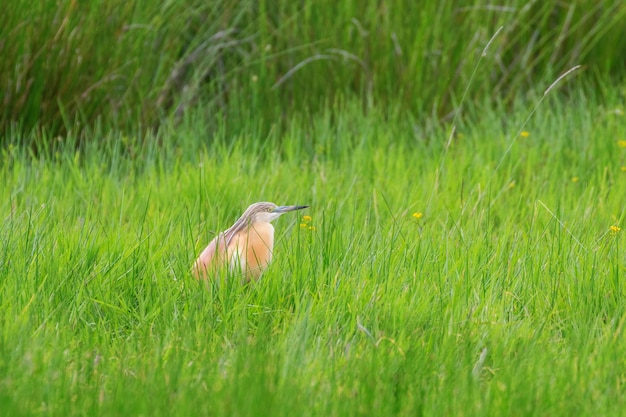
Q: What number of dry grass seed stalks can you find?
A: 2